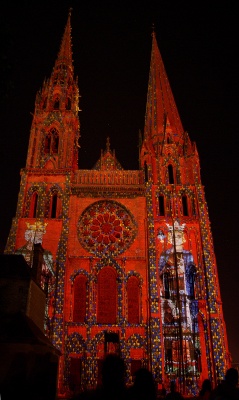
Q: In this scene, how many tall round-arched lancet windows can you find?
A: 3